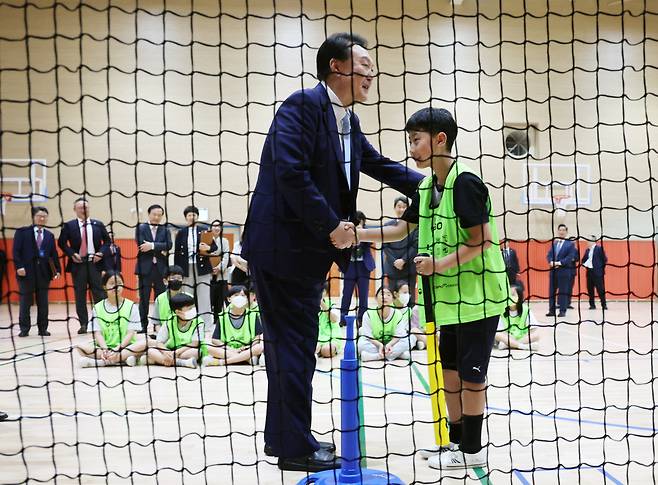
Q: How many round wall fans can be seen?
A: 1